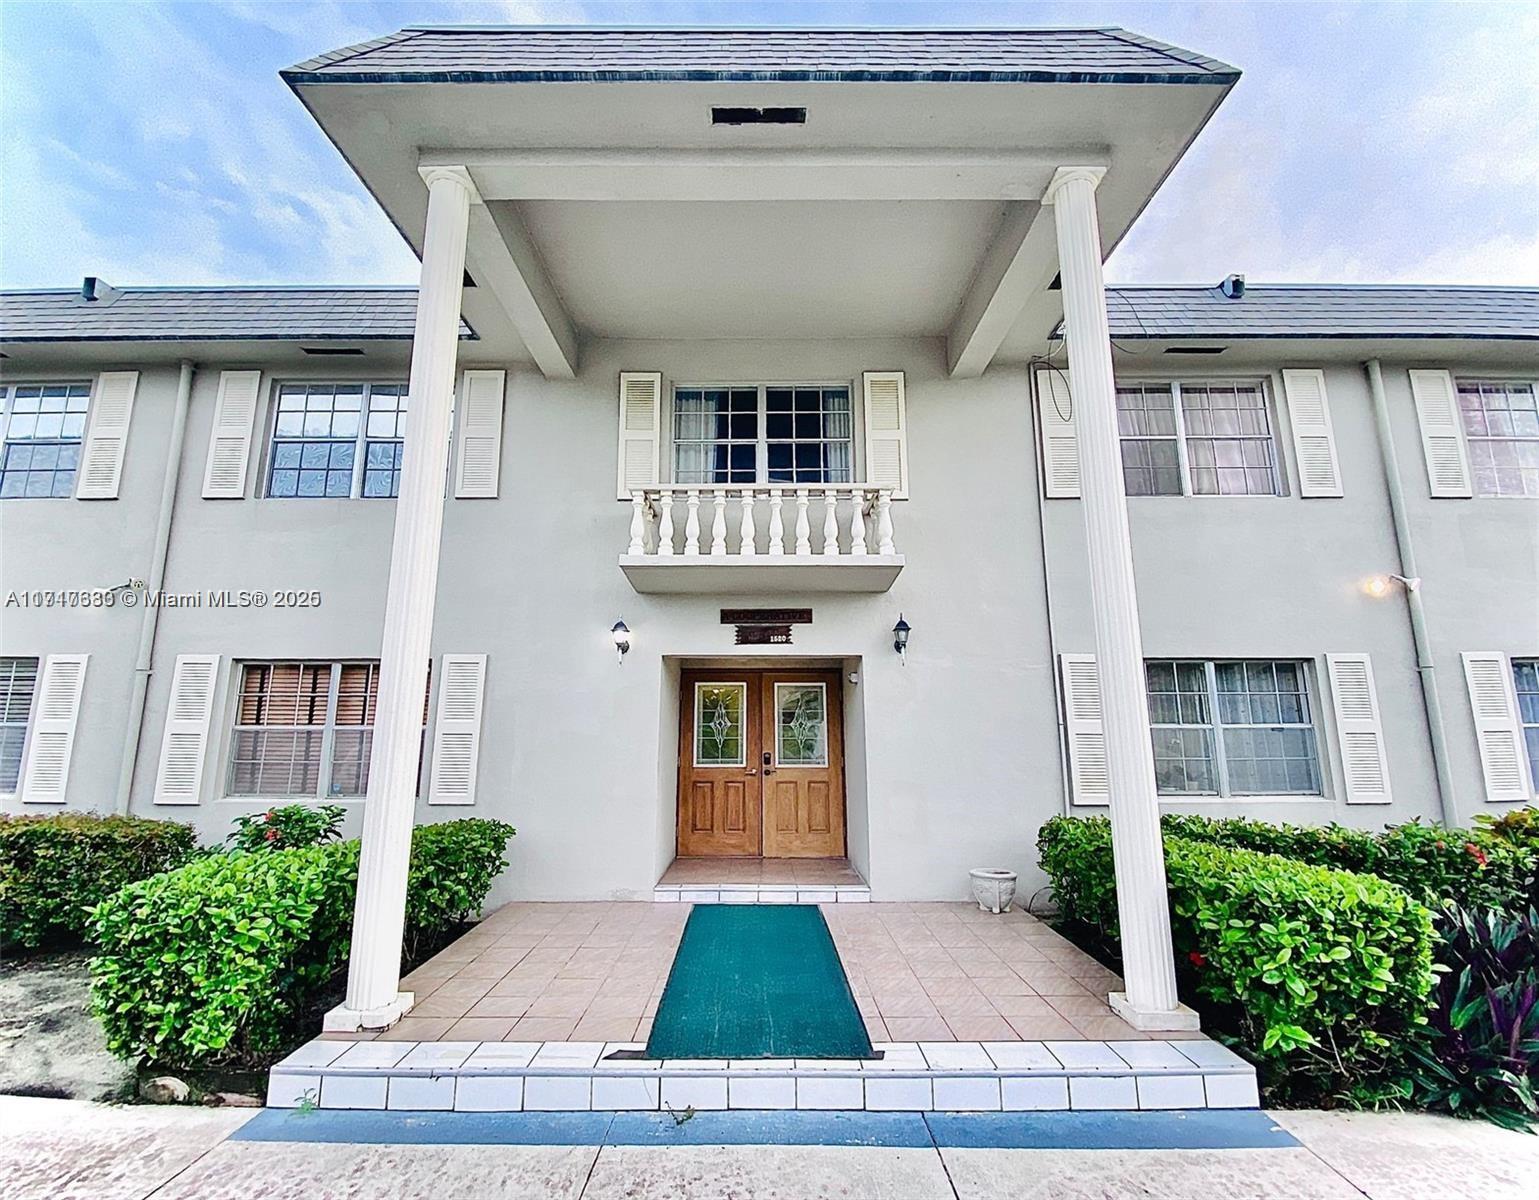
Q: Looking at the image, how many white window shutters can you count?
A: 14